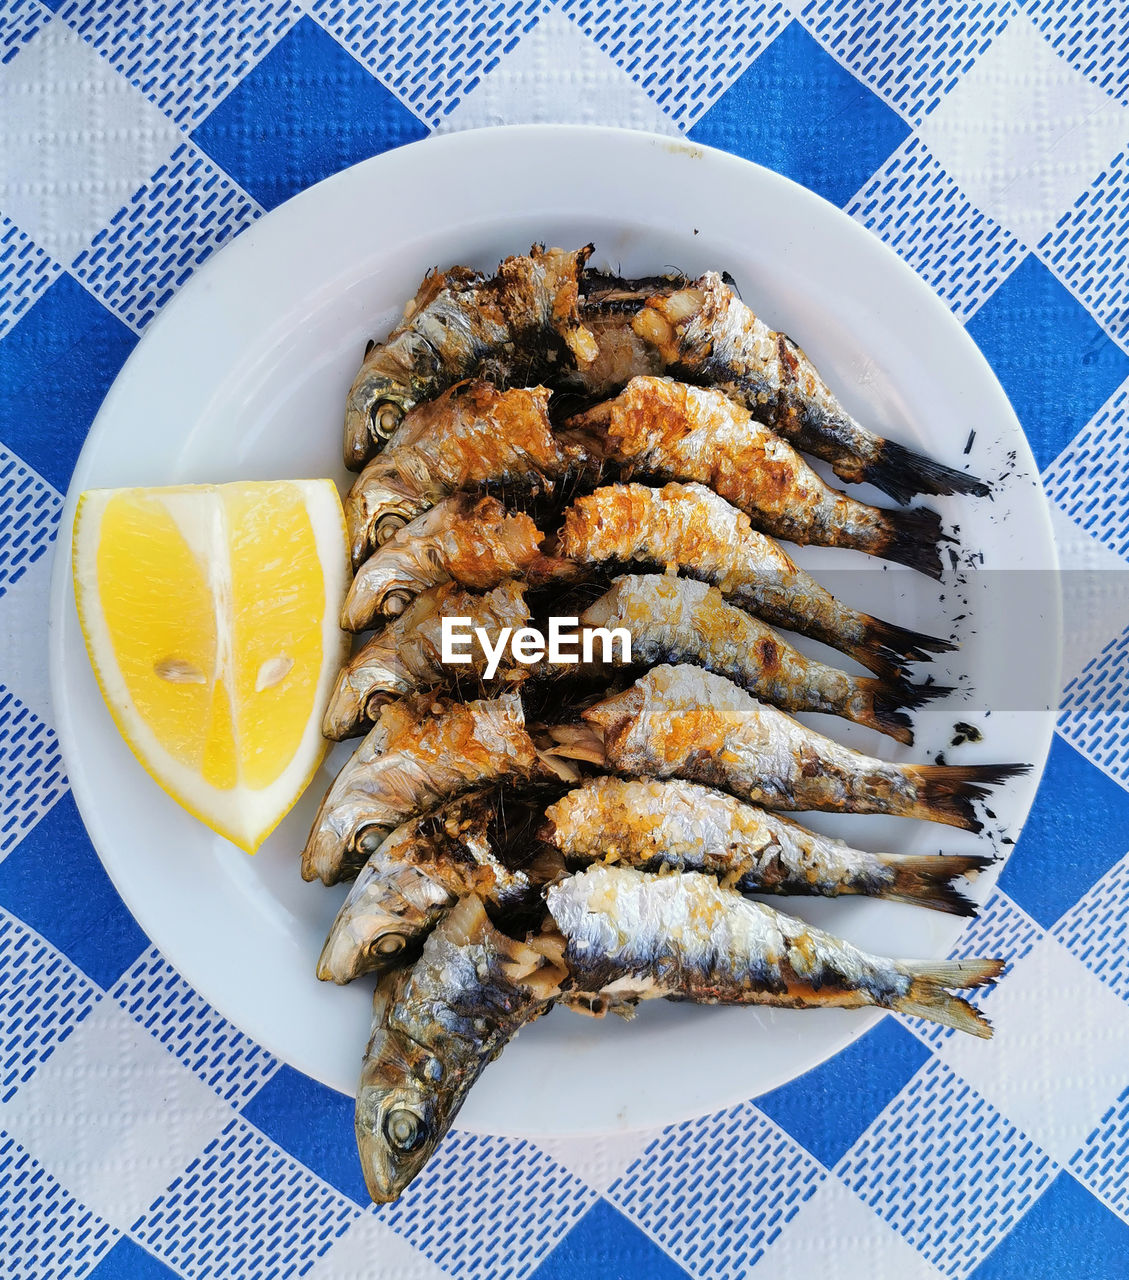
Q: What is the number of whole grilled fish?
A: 7